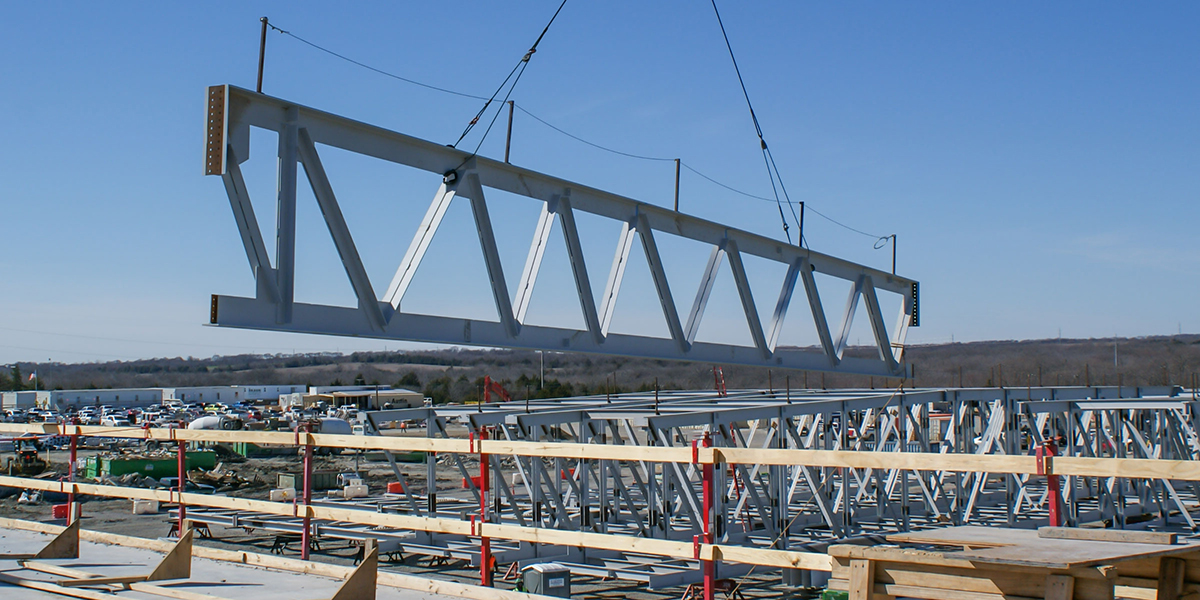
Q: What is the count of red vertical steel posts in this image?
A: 6